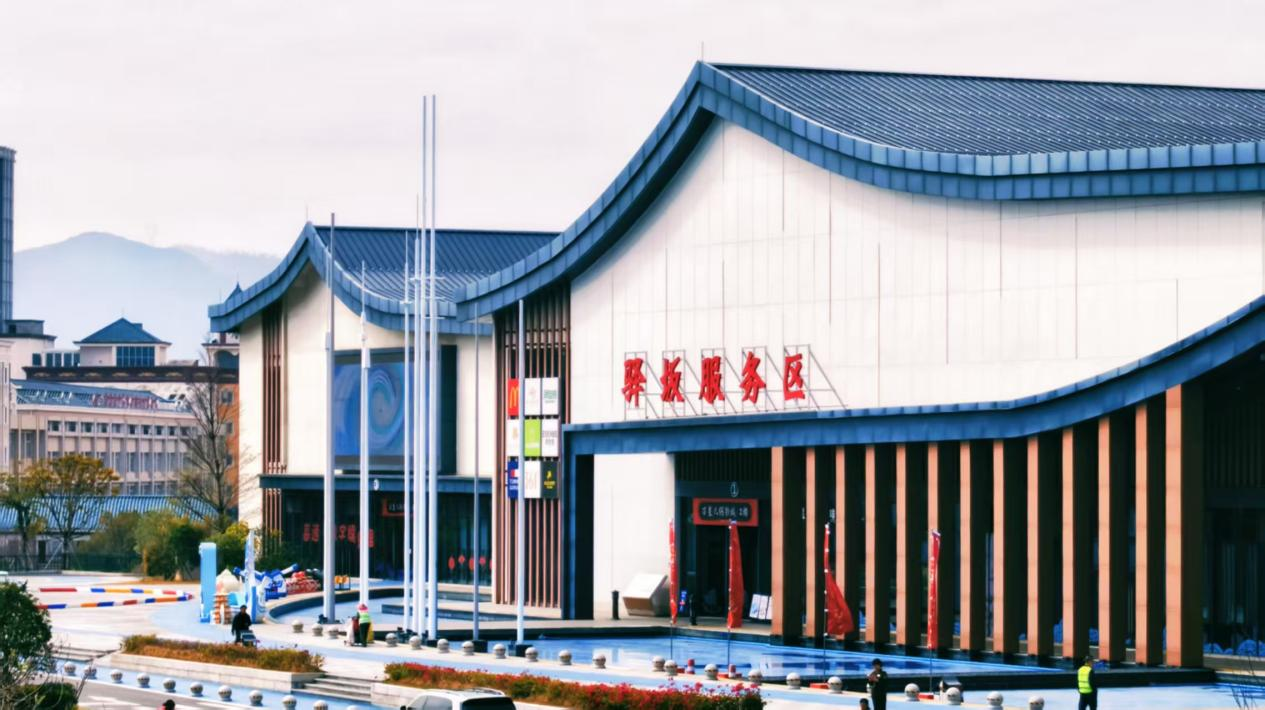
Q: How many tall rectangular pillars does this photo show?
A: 13